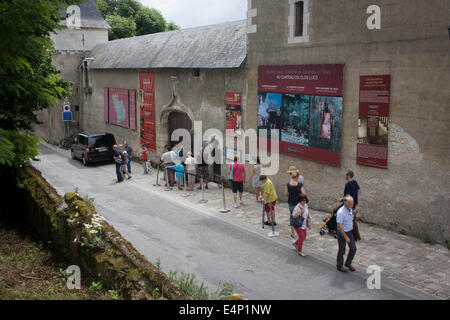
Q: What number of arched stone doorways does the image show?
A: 1